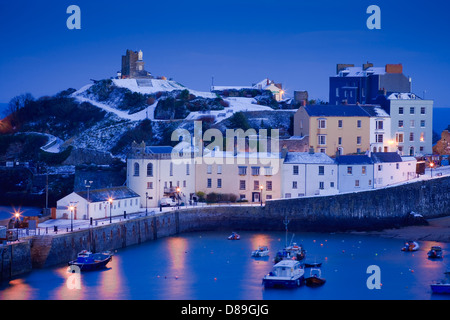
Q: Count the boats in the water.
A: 10